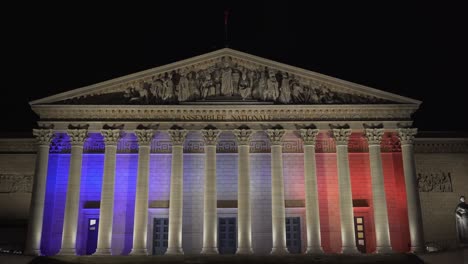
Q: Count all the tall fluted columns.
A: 12